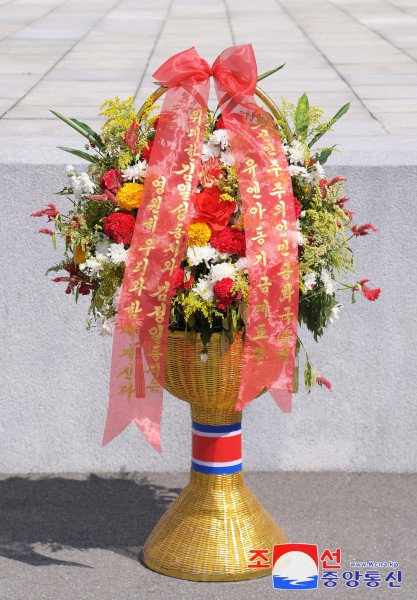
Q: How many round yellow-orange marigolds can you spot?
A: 2